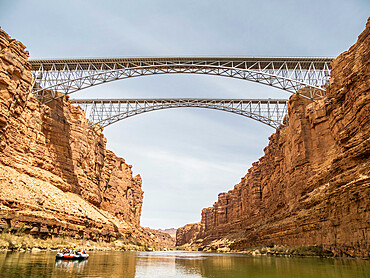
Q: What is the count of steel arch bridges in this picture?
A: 2